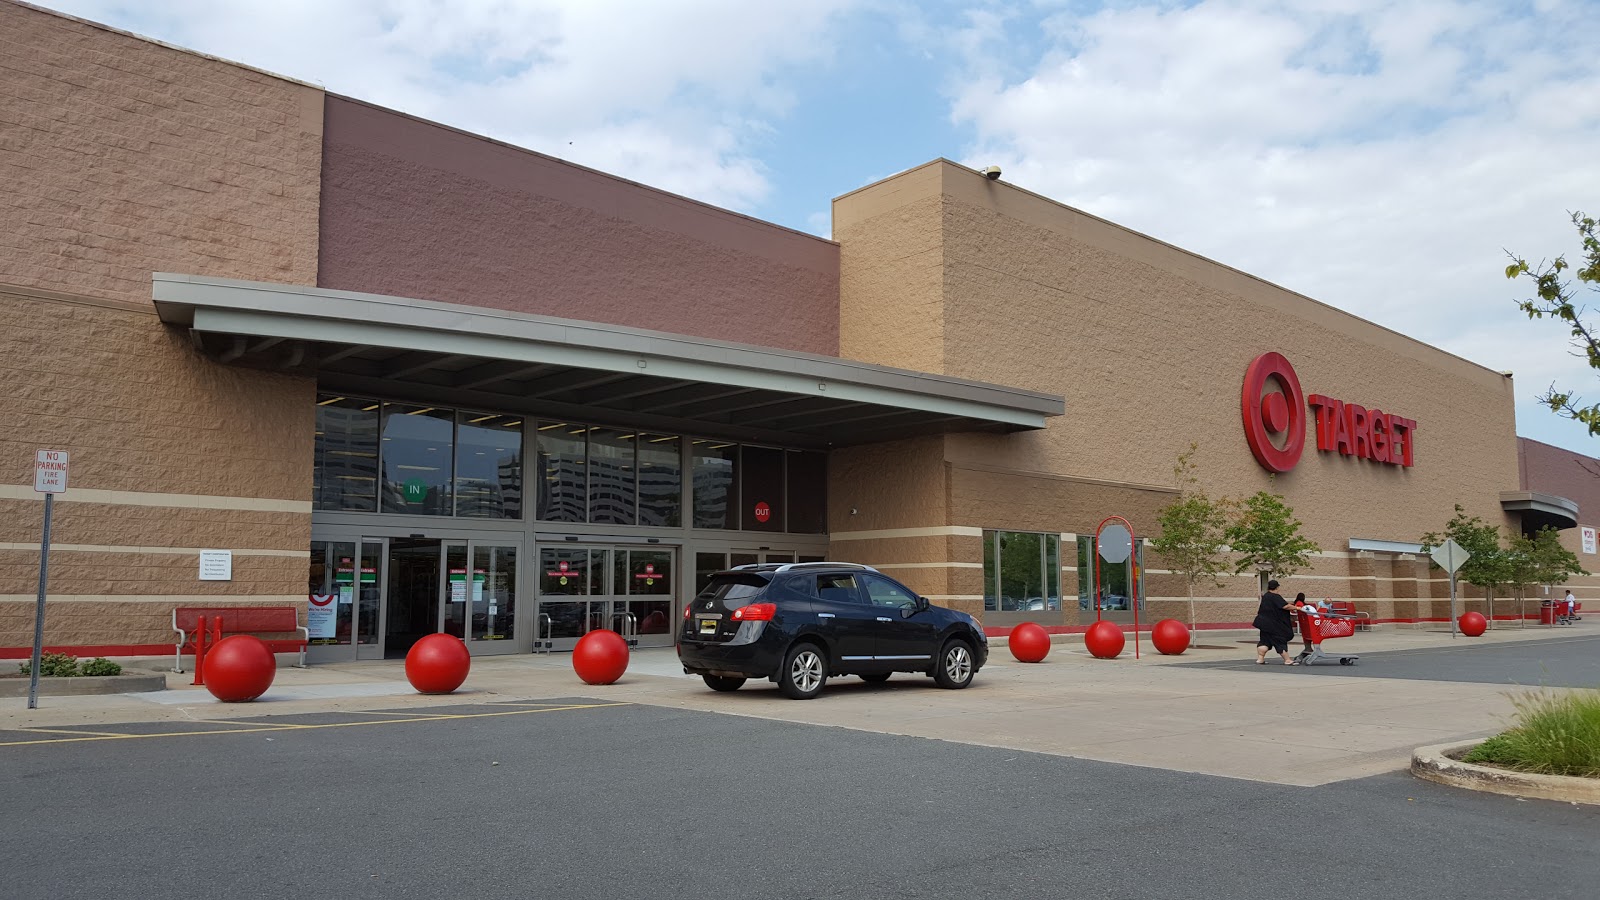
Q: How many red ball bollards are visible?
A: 7